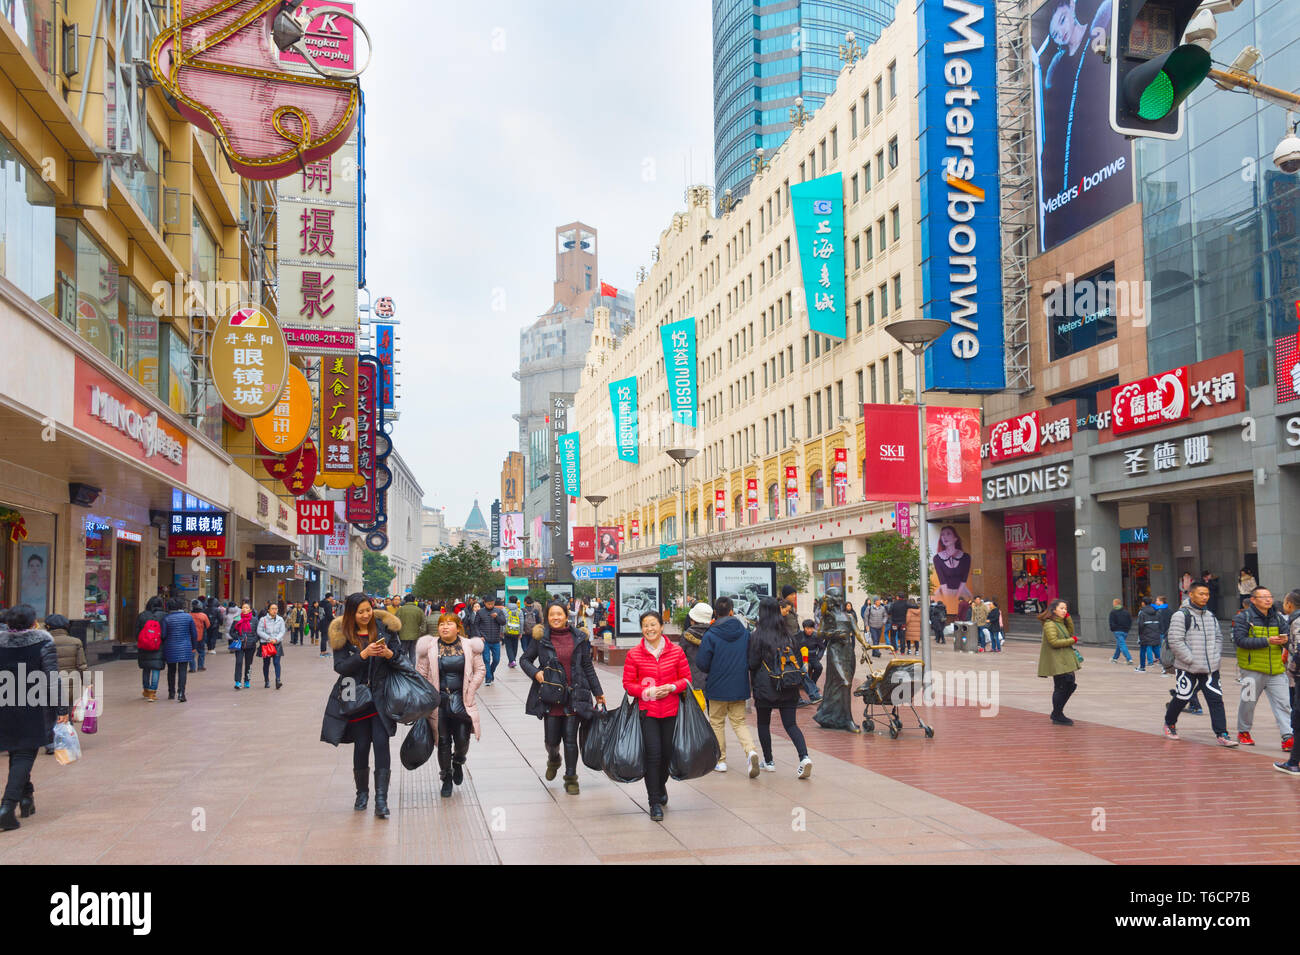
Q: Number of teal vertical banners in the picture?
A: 4